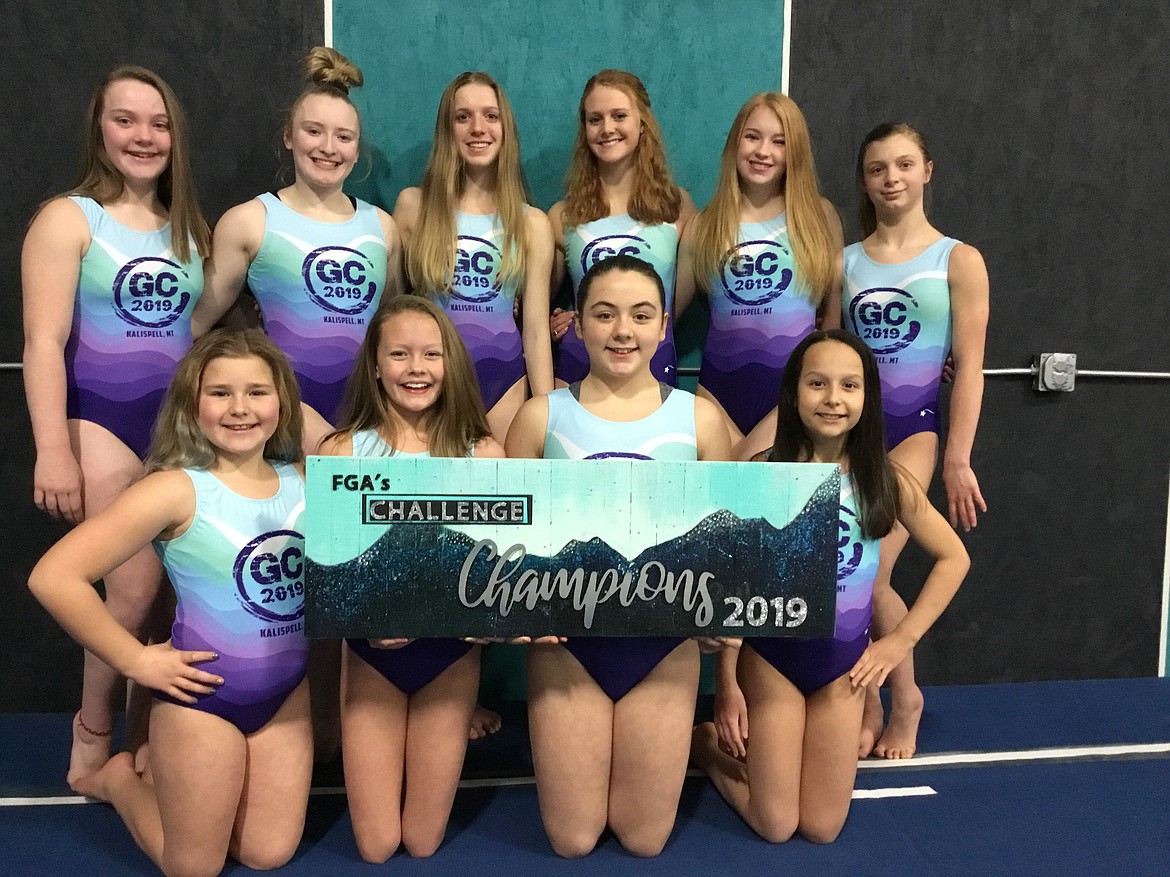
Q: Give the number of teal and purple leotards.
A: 10